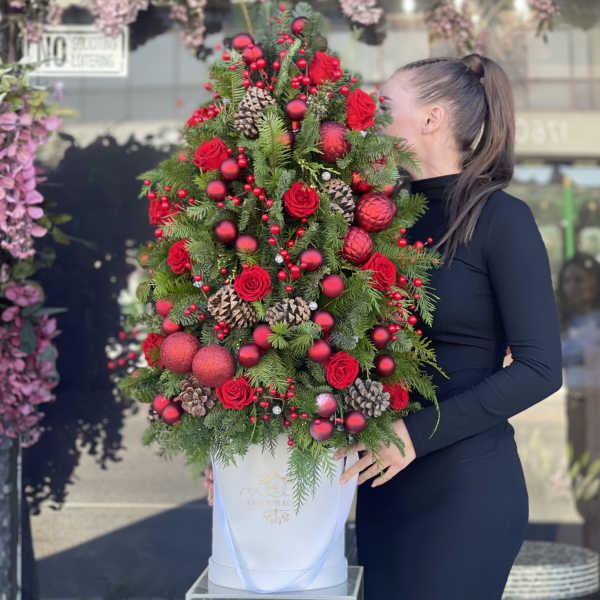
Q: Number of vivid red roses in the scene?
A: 12